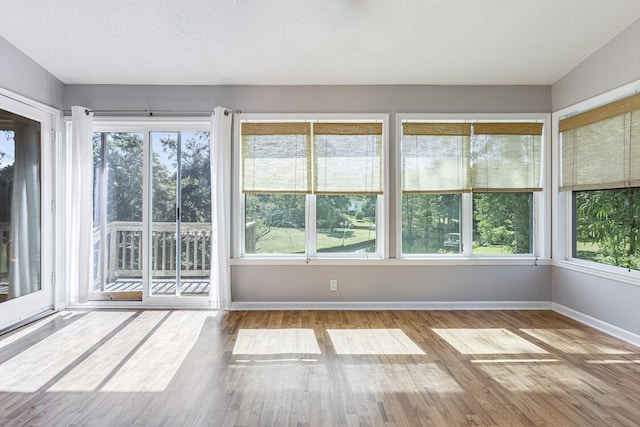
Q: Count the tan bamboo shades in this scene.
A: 5